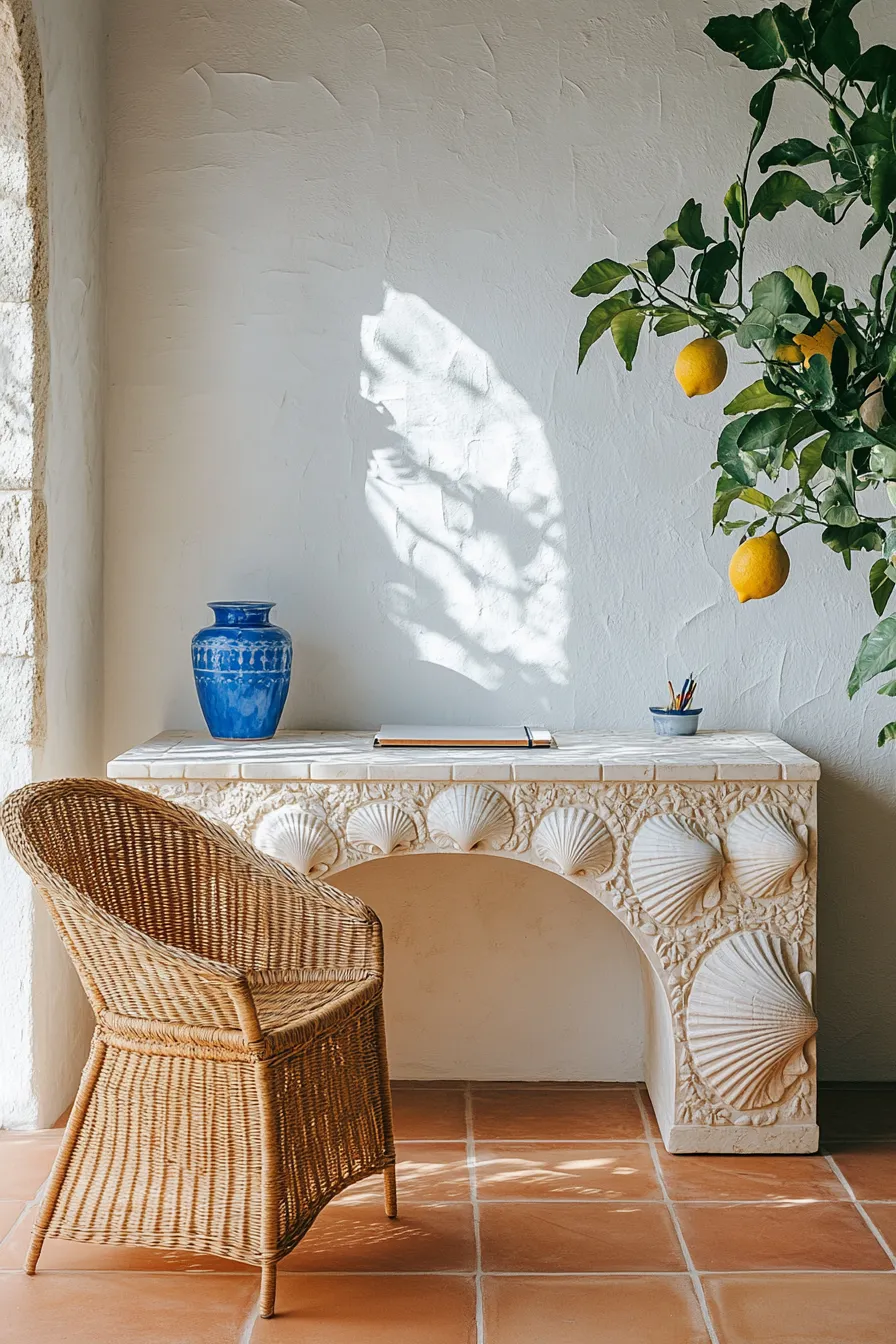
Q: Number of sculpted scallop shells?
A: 7